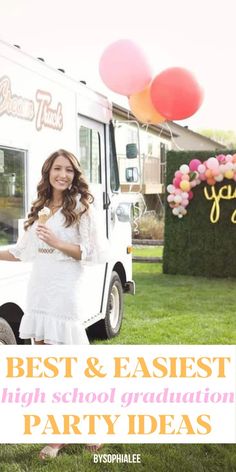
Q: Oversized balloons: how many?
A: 3